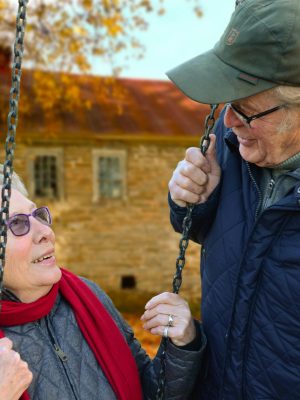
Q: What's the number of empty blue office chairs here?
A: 0